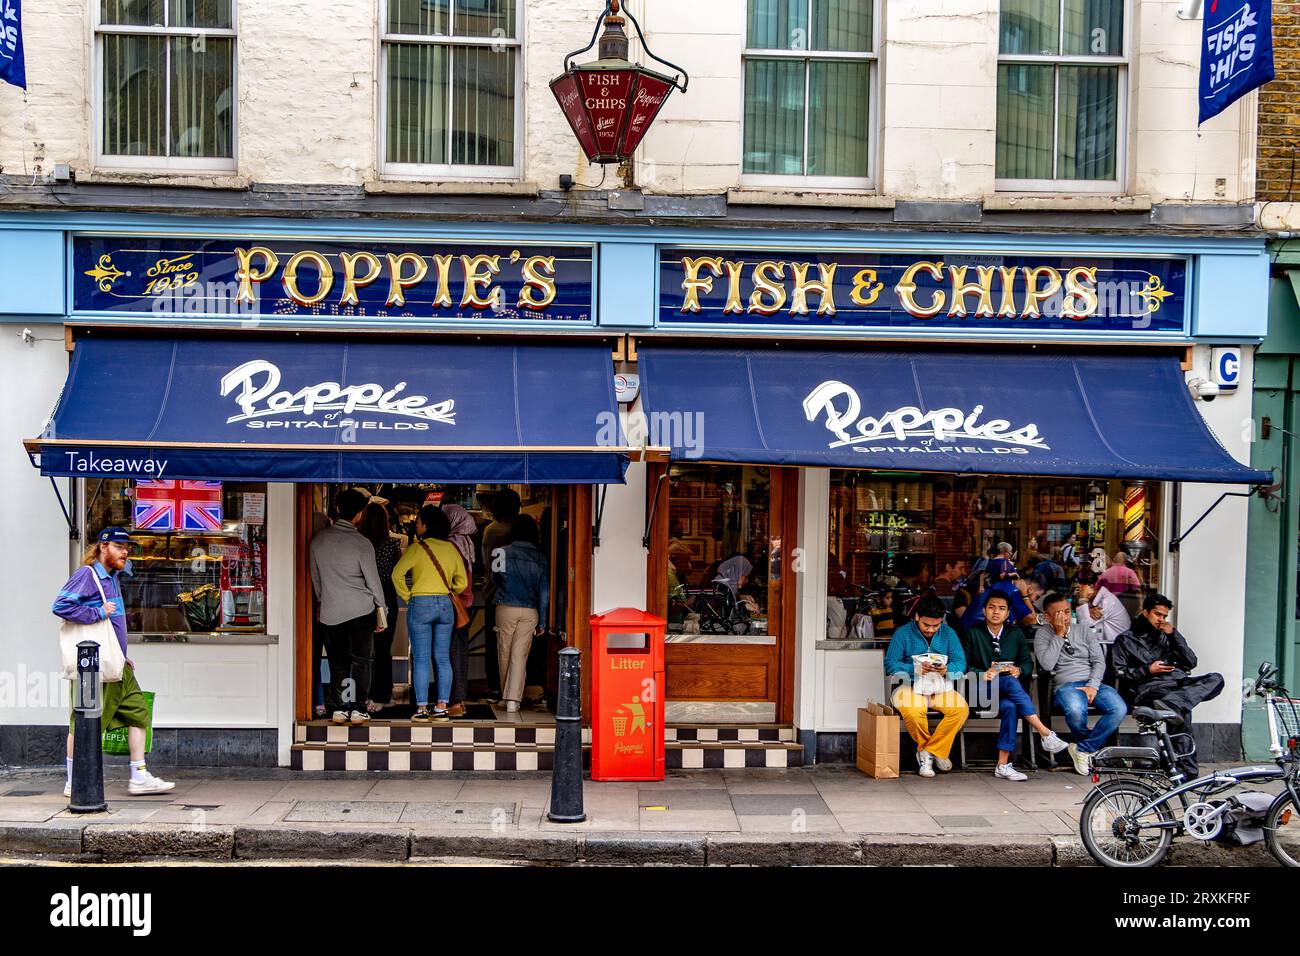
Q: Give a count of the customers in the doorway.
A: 6